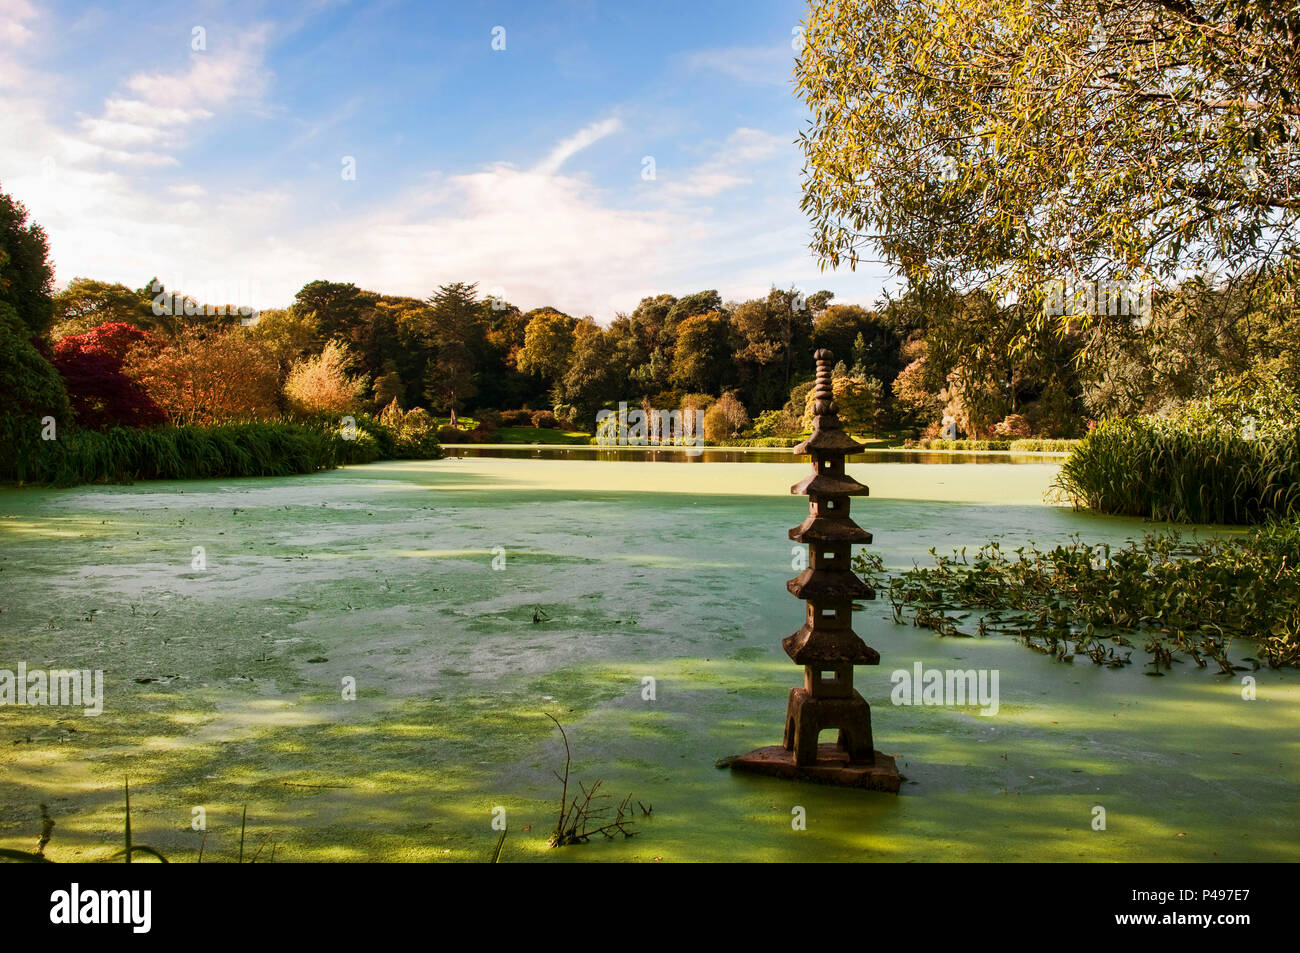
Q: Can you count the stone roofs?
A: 5